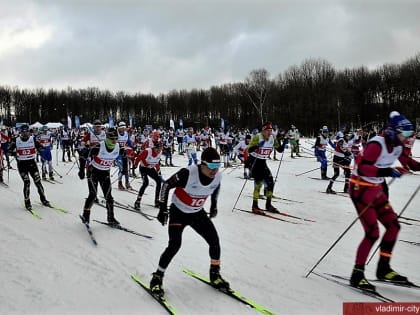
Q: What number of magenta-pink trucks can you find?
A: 0